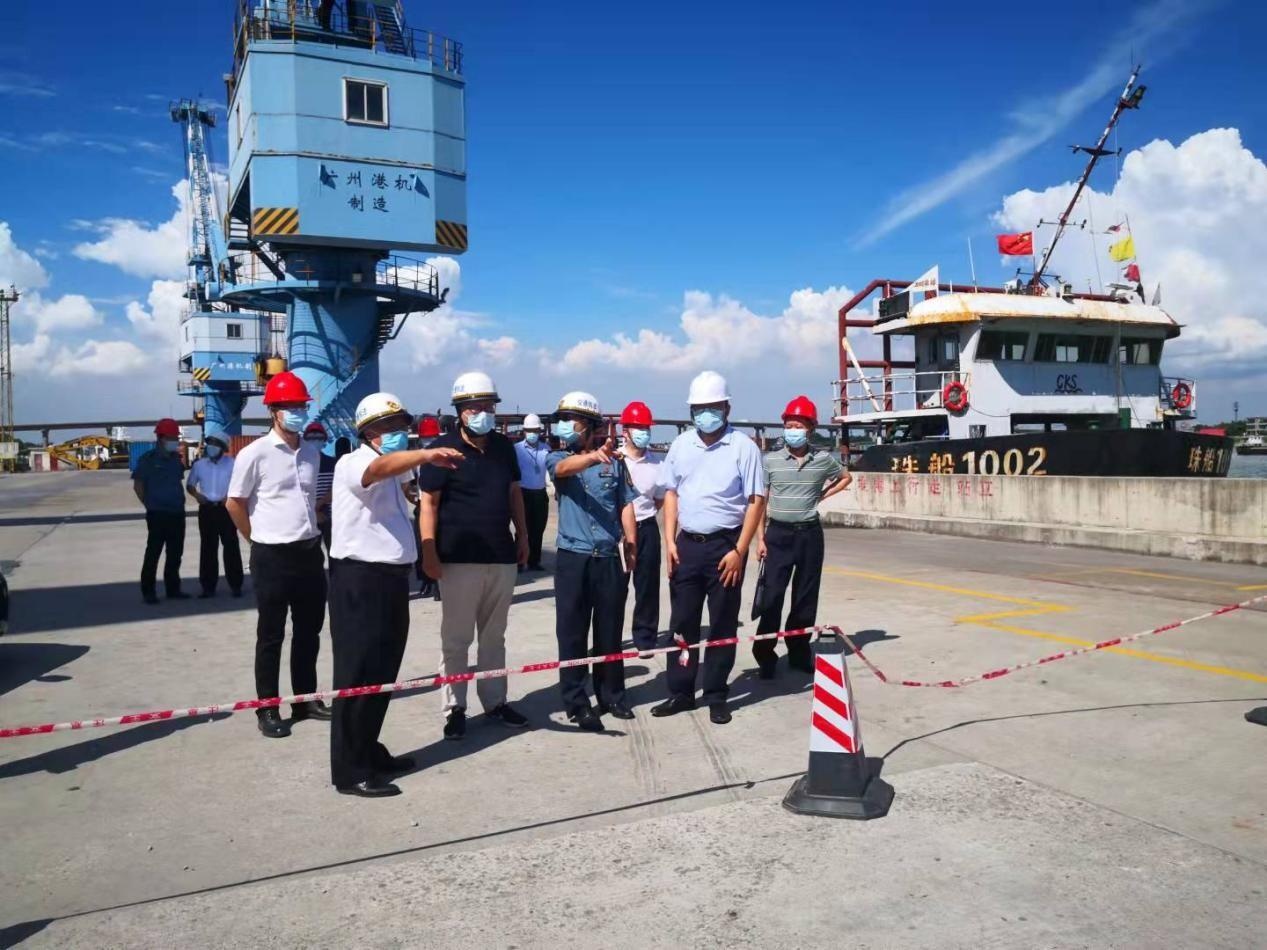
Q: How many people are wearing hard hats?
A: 12